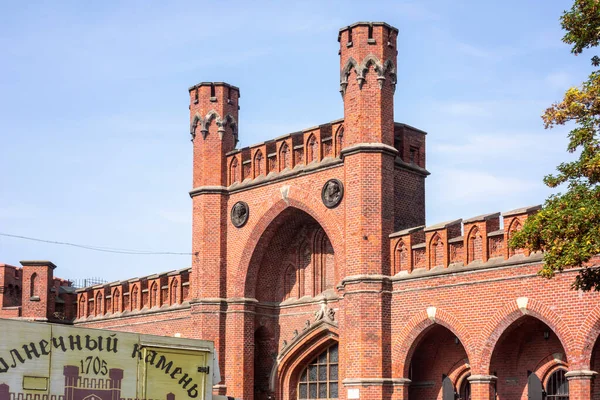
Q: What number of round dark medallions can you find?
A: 2